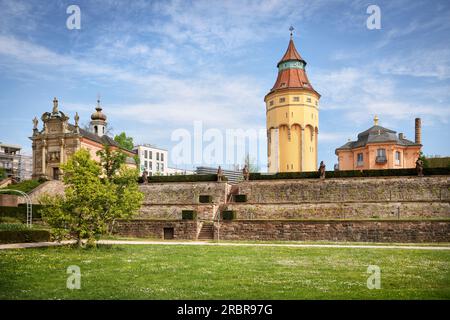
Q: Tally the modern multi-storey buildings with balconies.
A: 1